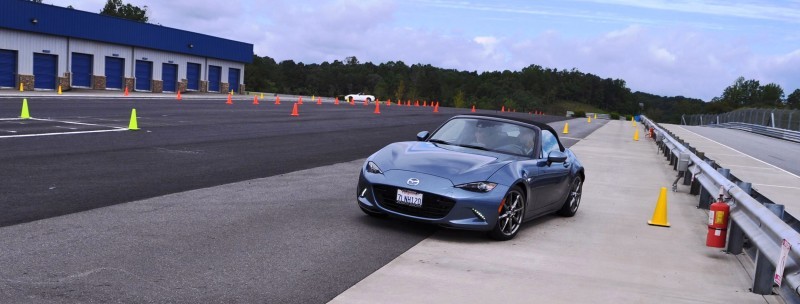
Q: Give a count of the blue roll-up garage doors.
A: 9